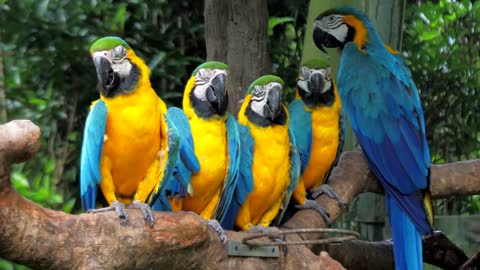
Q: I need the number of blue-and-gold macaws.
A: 5